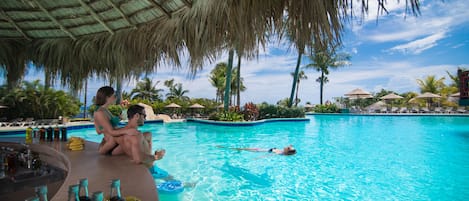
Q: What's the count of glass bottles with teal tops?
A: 6